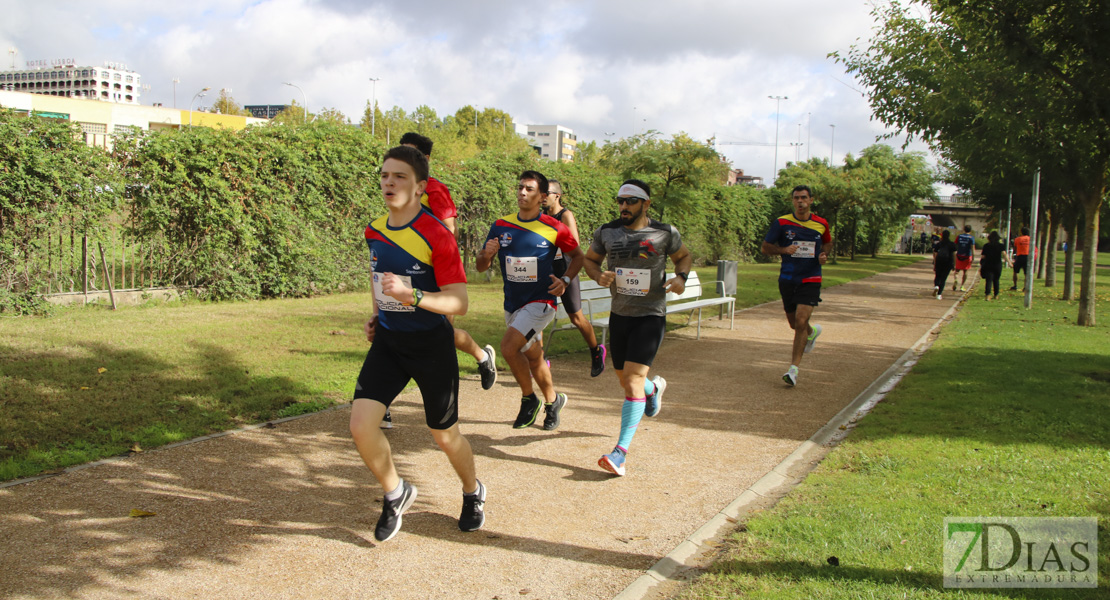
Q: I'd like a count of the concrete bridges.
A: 1